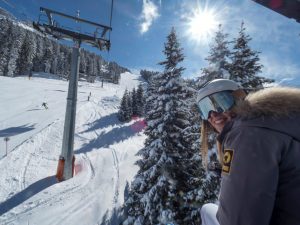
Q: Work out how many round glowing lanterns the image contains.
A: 0